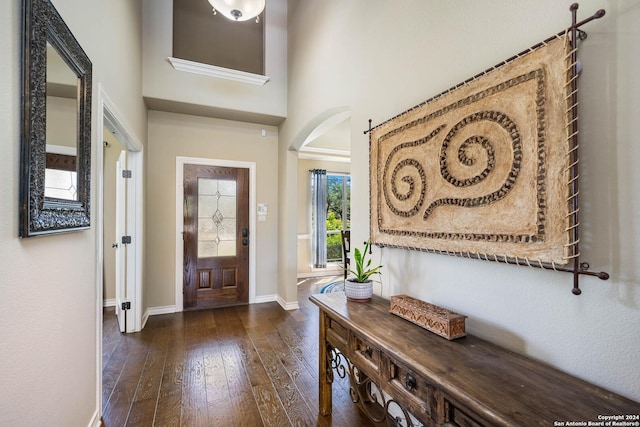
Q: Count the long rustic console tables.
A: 1